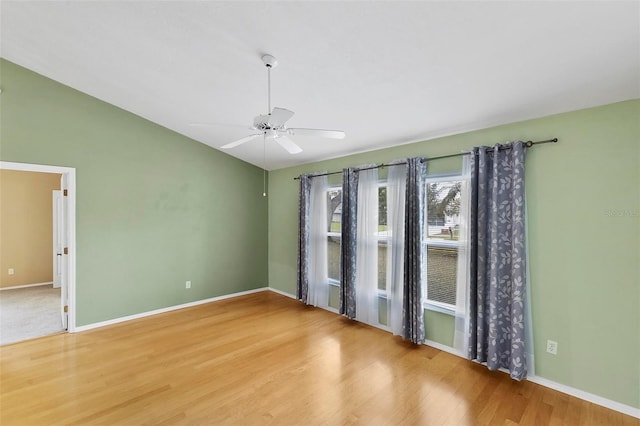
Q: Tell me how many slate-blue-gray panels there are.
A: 4